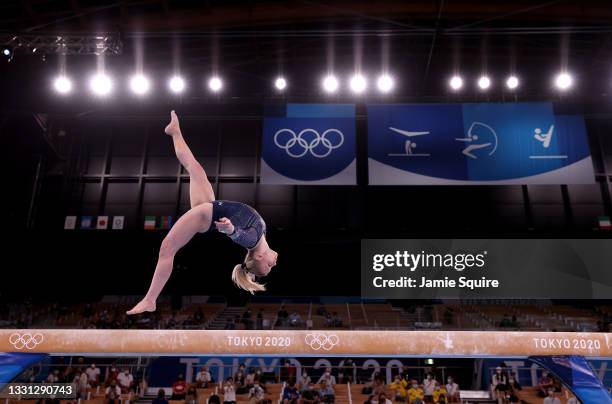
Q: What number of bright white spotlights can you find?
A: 13